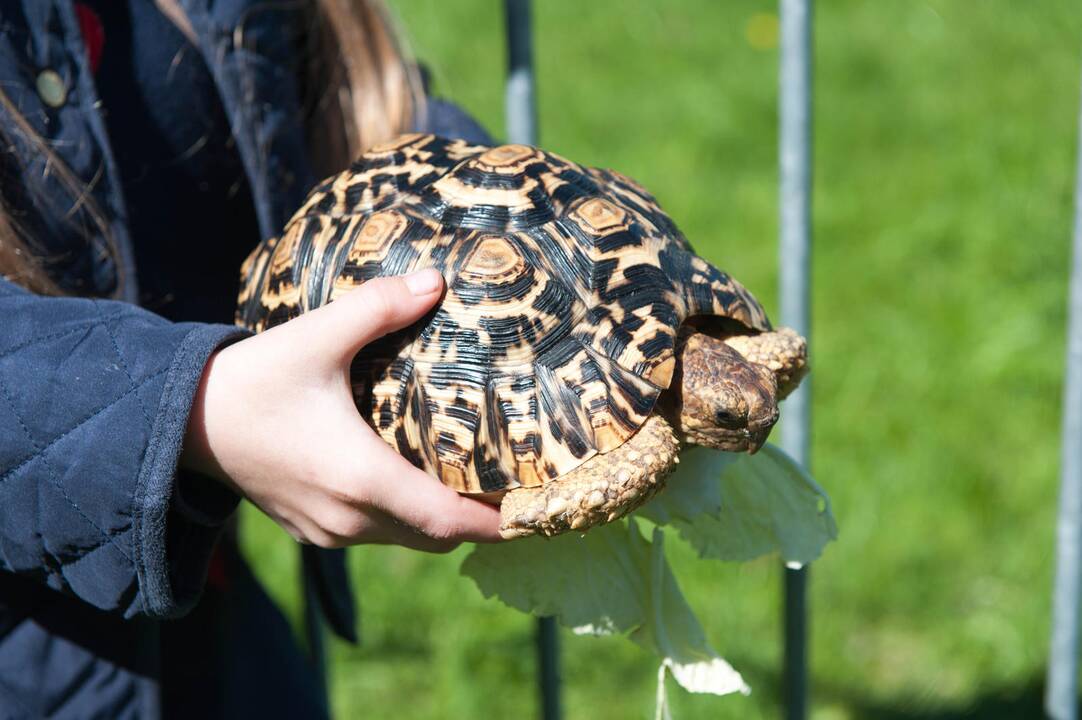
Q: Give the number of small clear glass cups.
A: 0